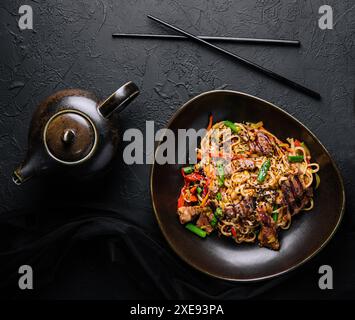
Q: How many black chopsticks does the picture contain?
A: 2